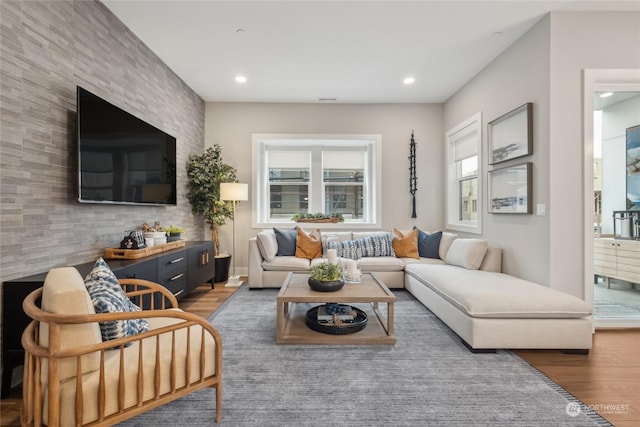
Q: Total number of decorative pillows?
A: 6